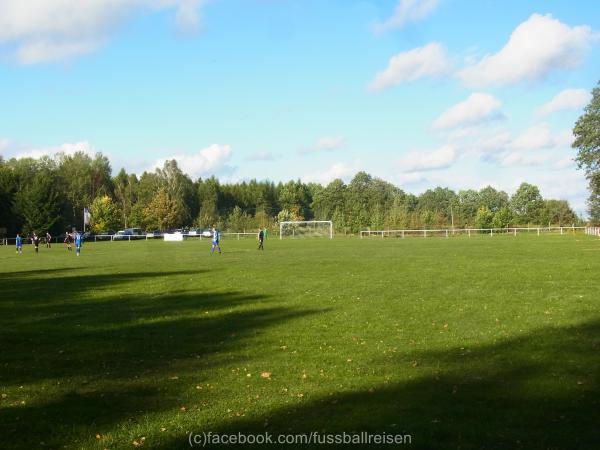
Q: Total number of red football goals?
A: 0